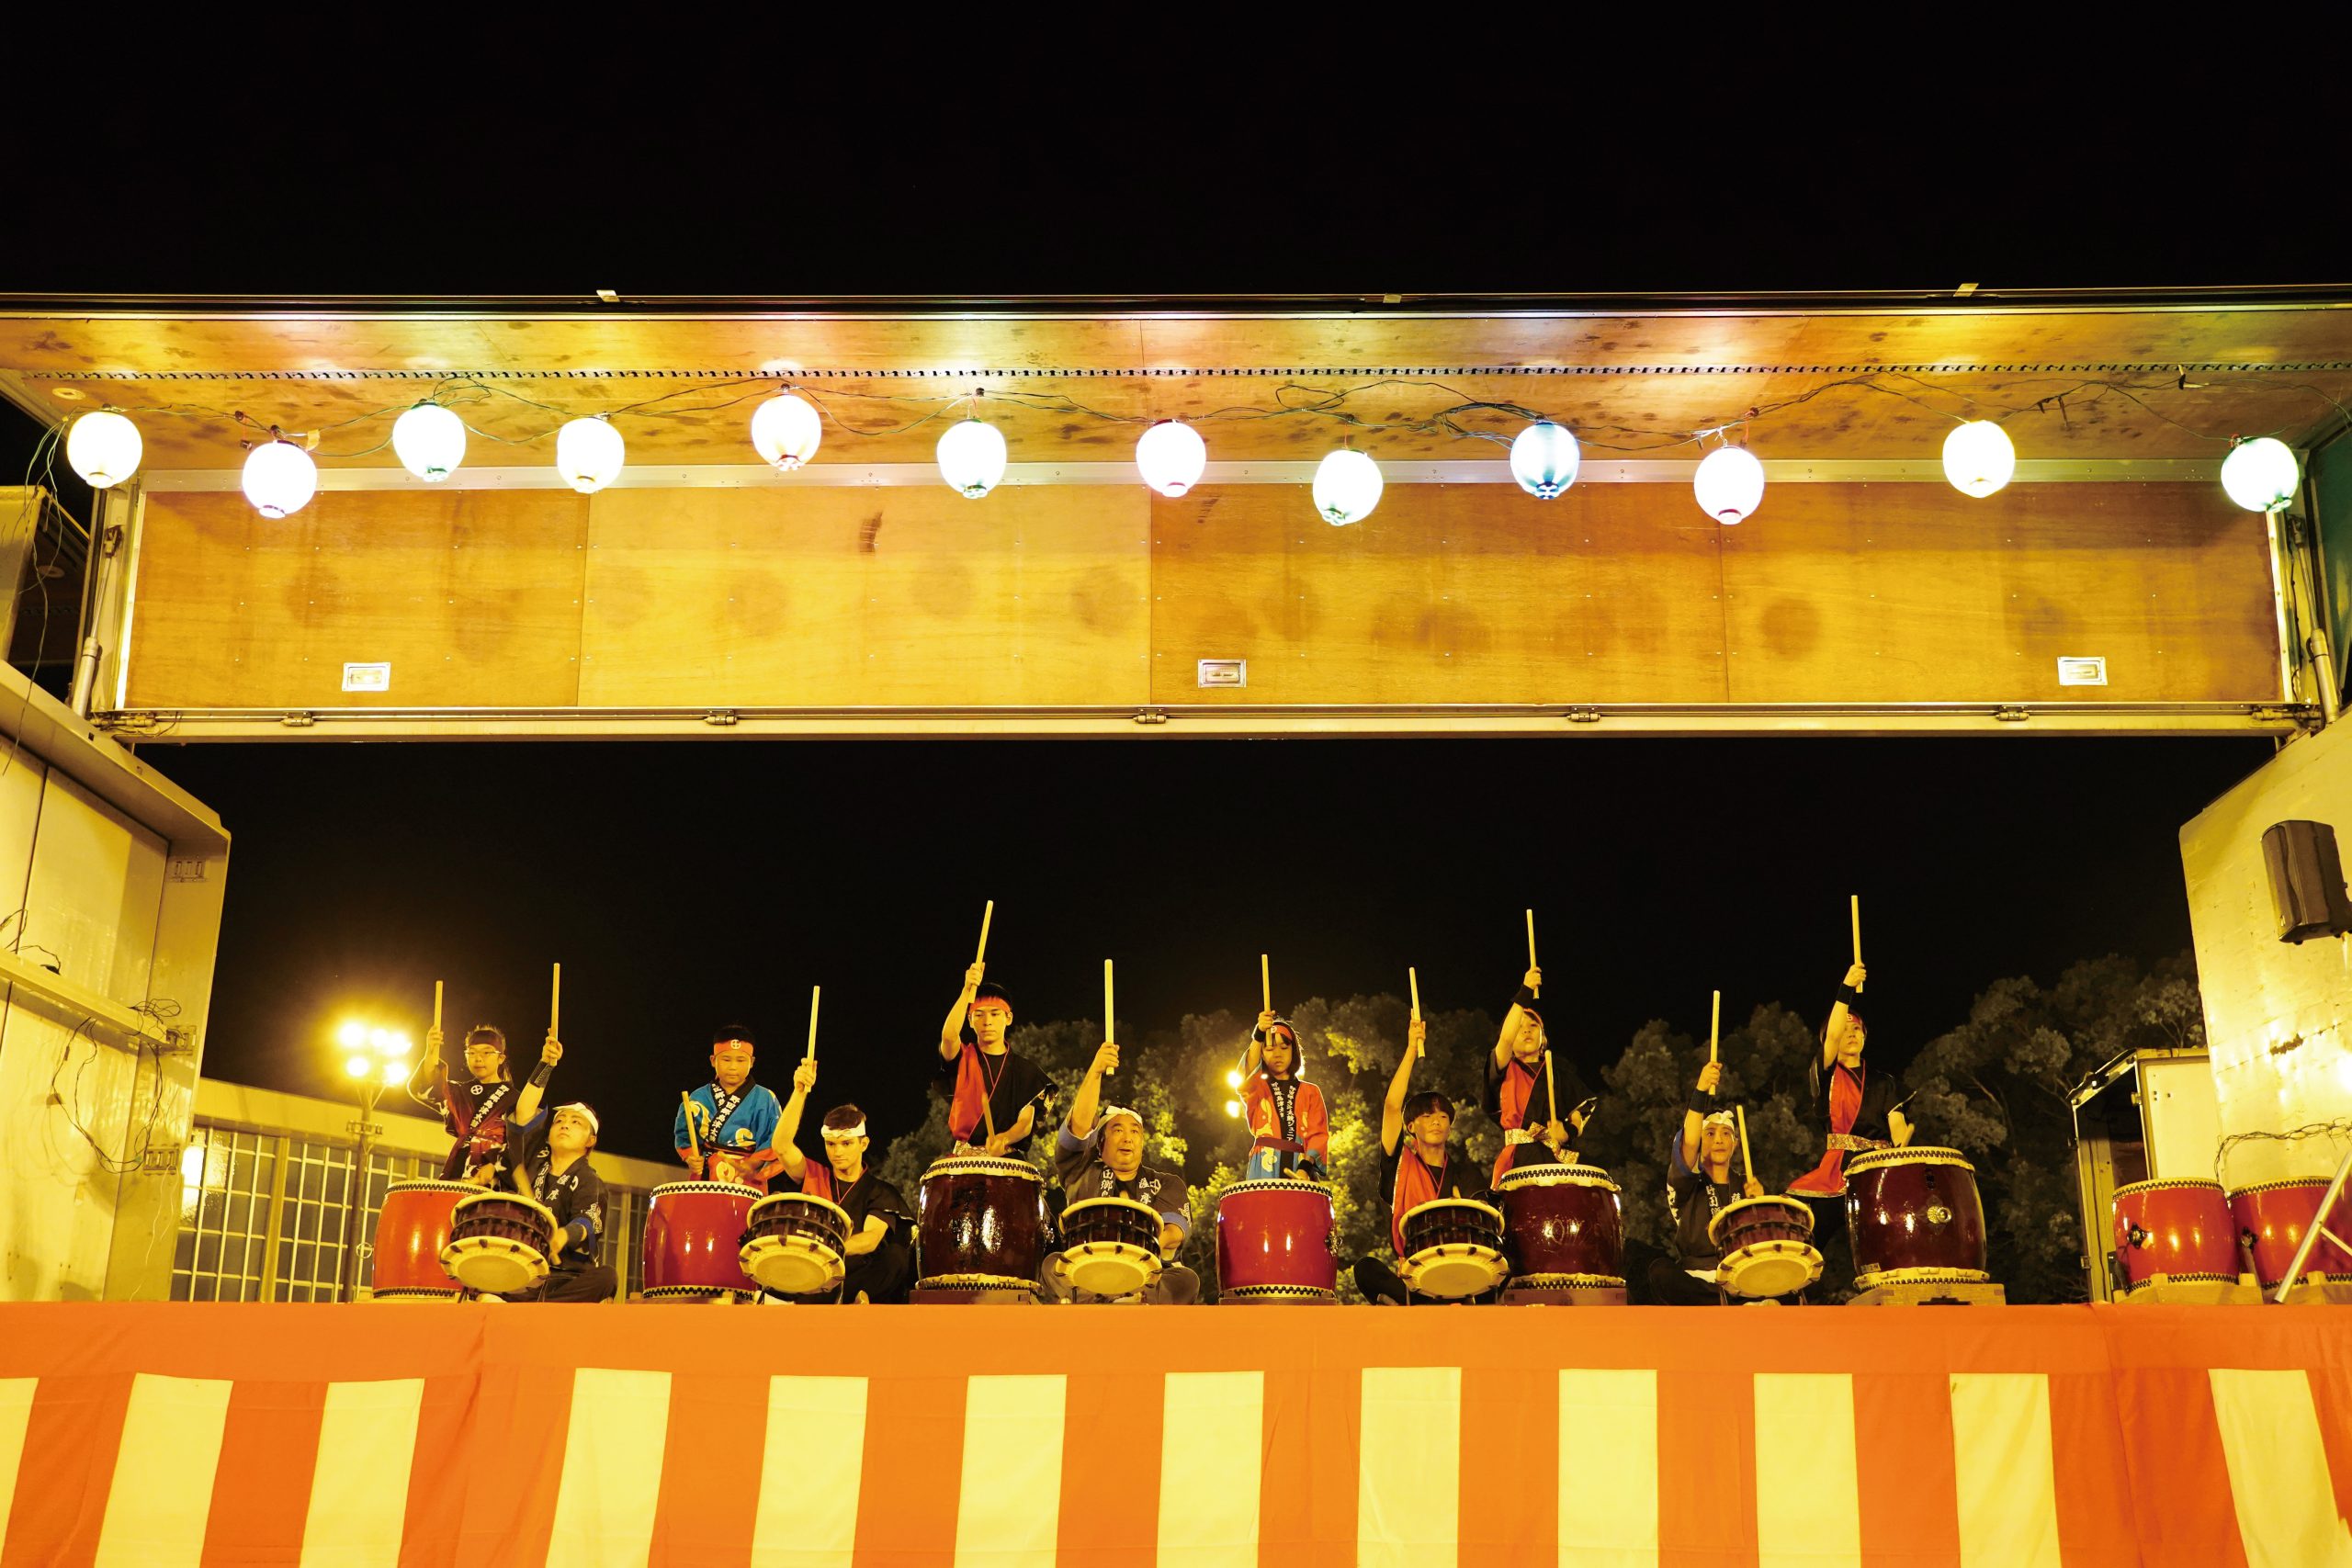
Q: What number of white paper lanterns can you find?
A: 12